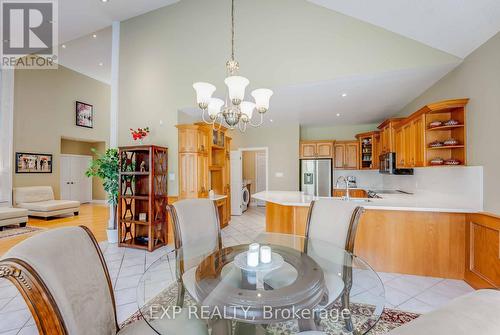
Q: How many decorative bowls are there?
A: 6